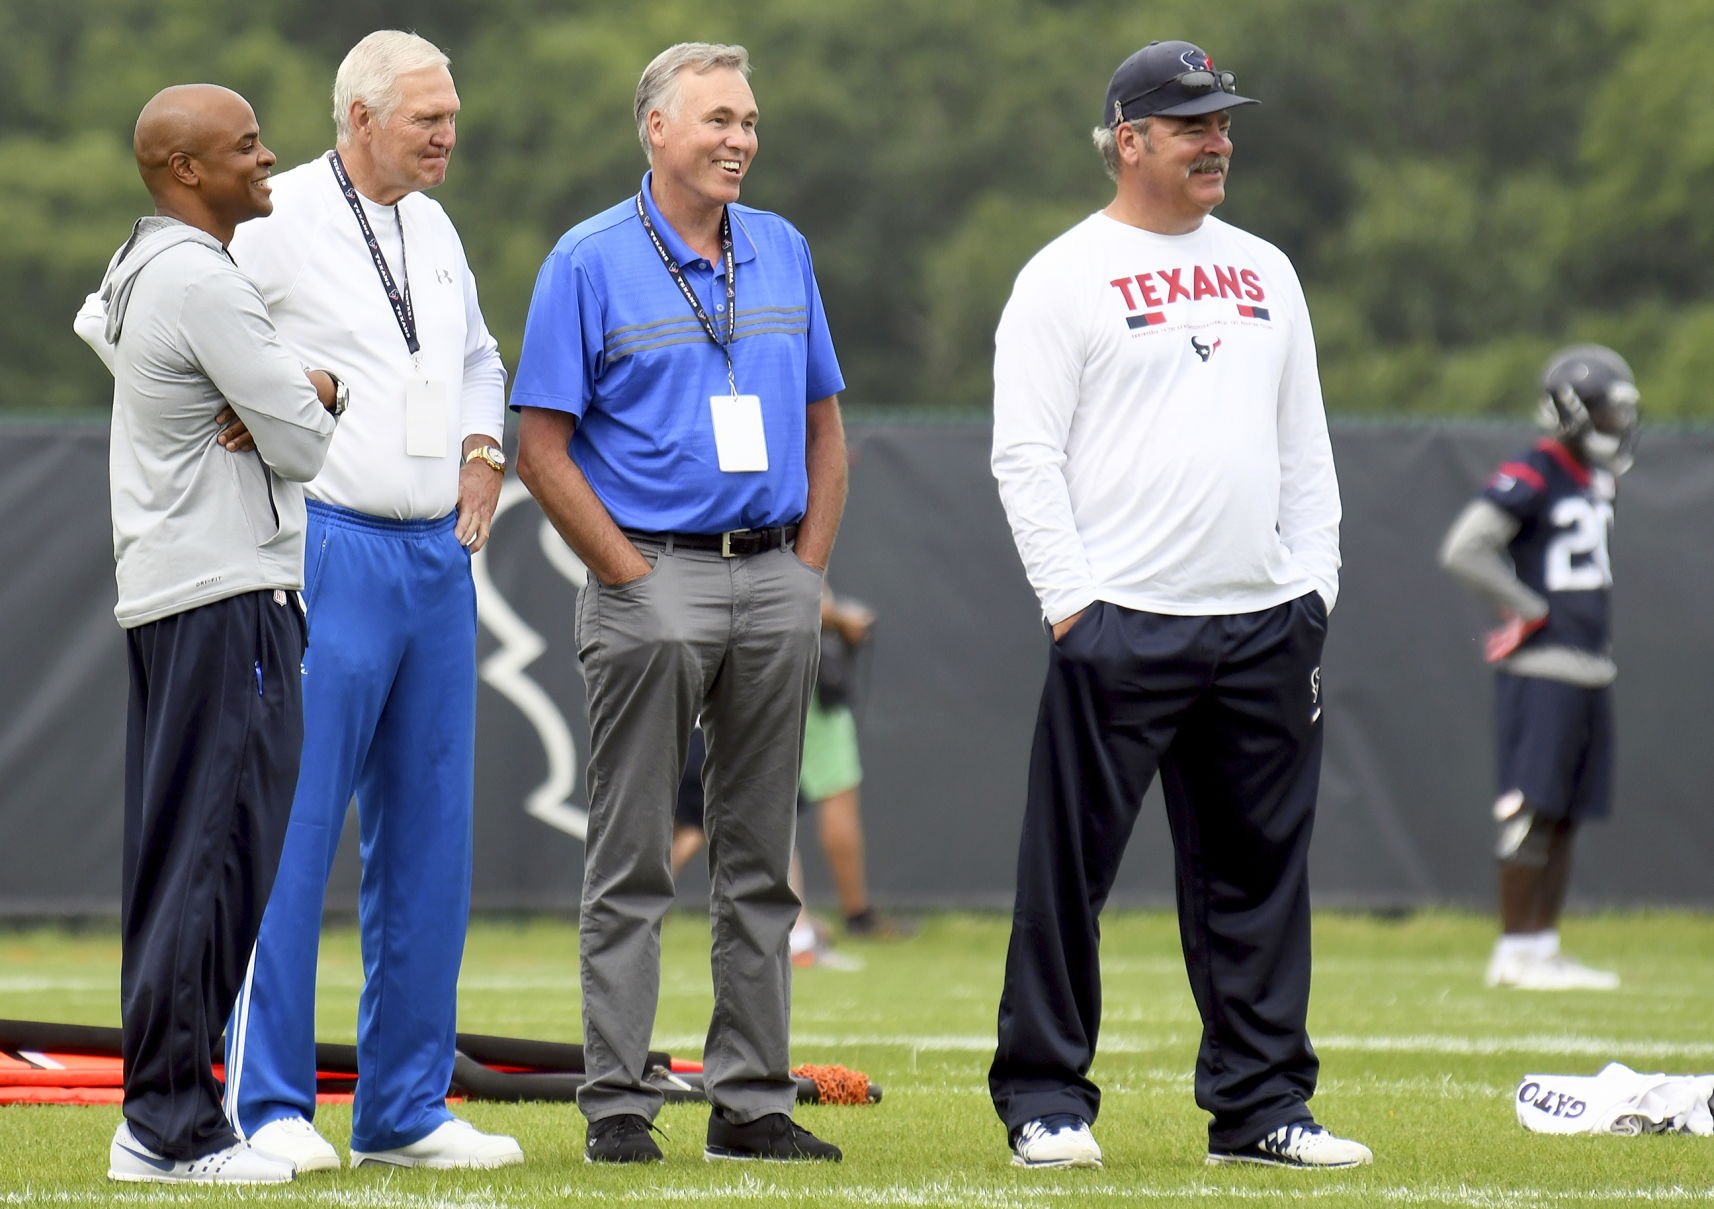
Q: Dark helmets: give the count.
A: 1